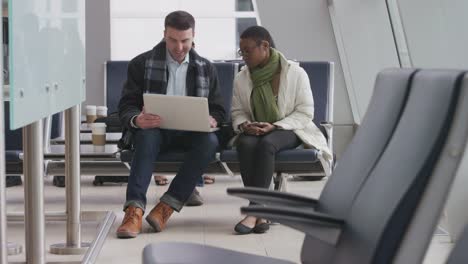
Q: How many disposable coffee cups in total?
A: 3